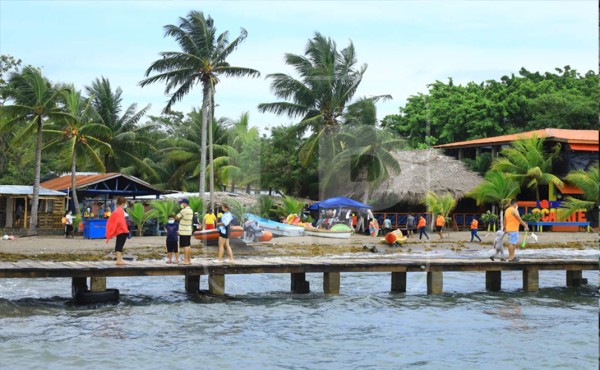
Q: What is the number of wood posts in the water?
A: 11